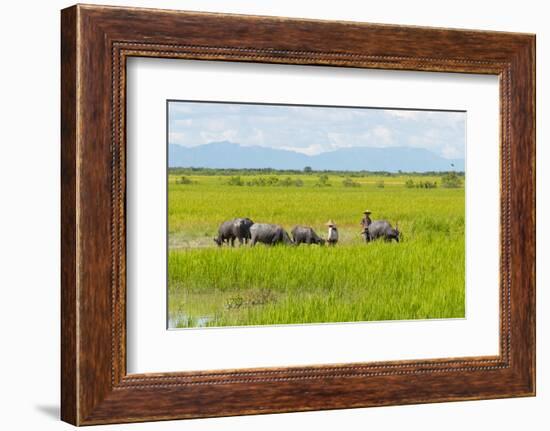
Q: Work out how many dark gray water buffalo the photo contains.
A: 5